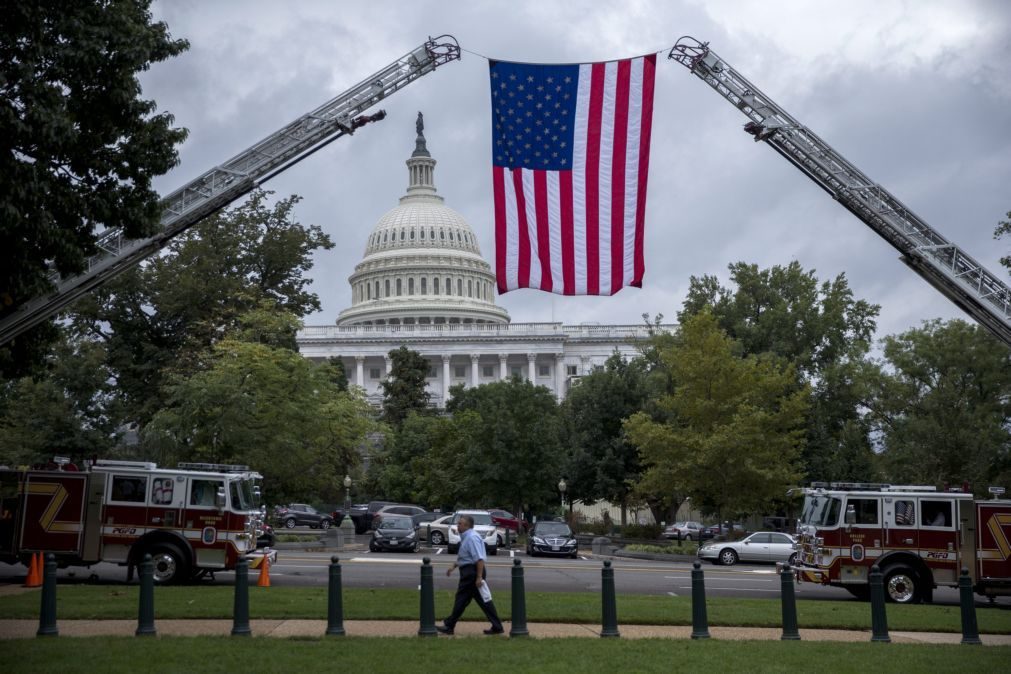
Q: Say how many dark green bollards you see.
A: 11